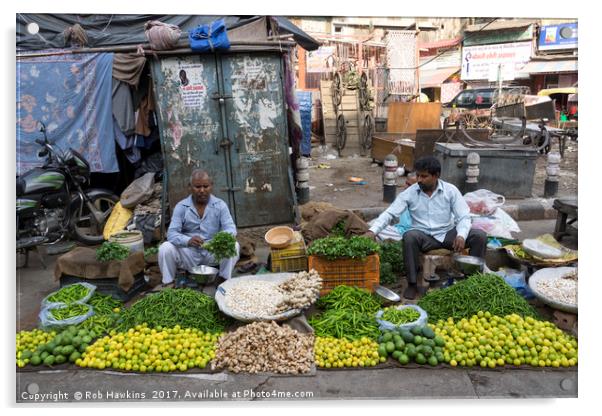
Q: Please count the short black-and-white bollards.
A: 4